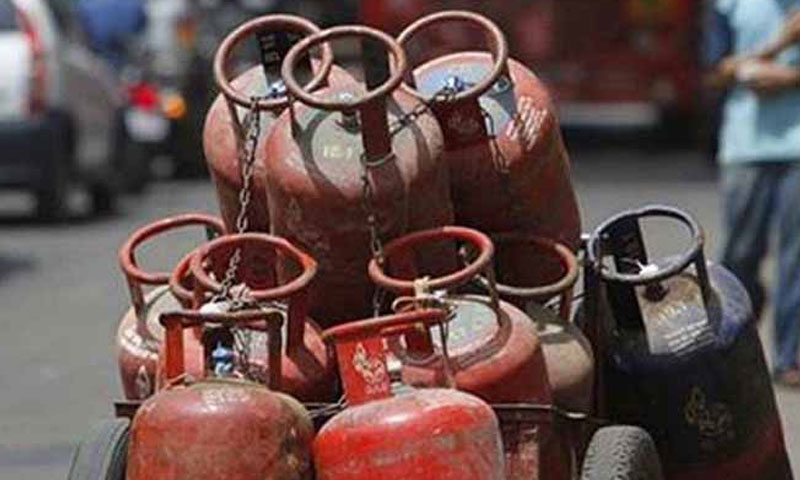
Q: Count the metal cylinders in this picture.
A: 11